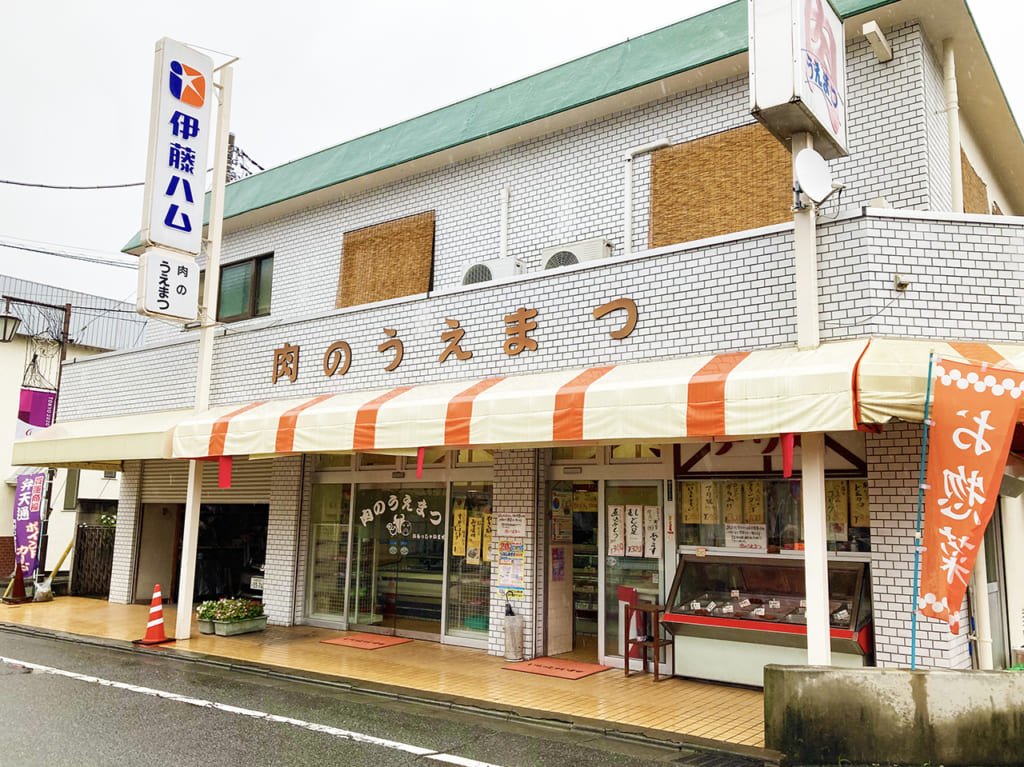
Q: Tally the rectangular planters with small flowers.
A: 2